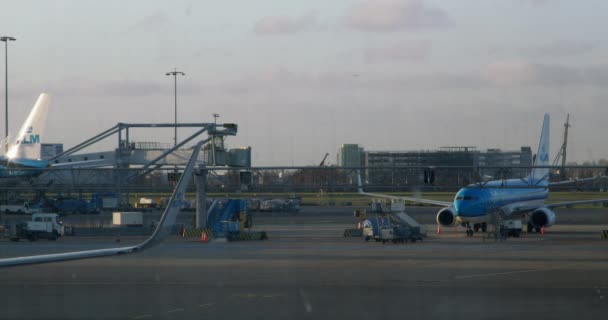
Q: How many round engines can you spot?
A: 2